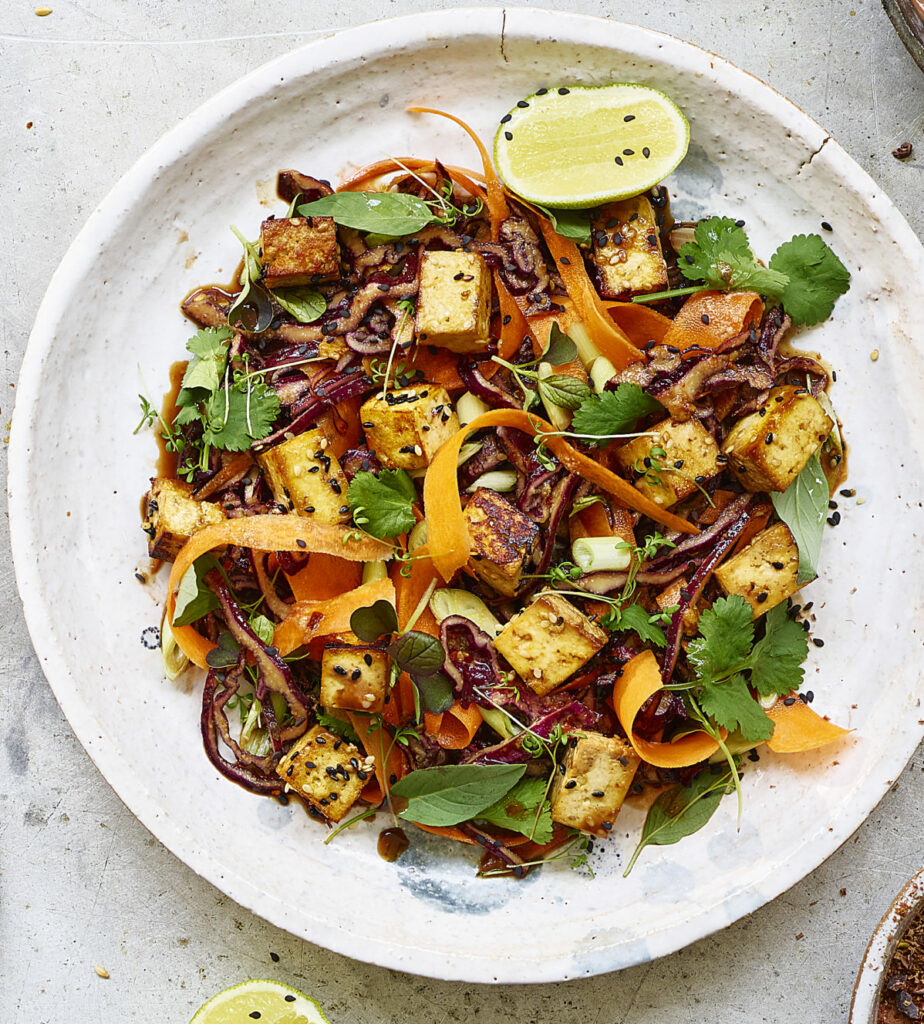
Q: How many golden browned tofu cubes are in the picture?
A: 14